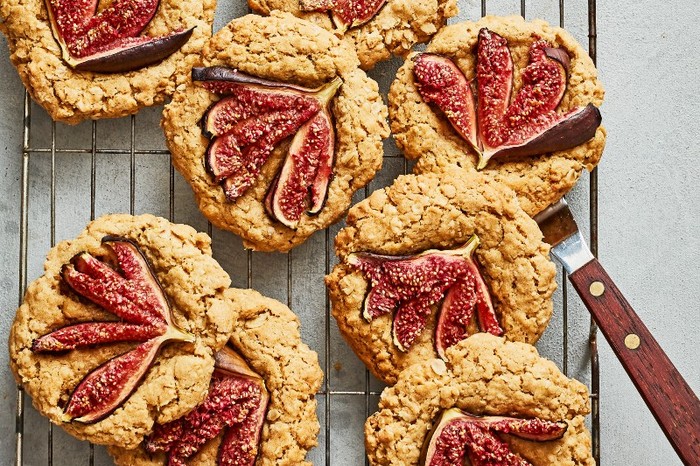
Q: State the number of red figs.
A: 8